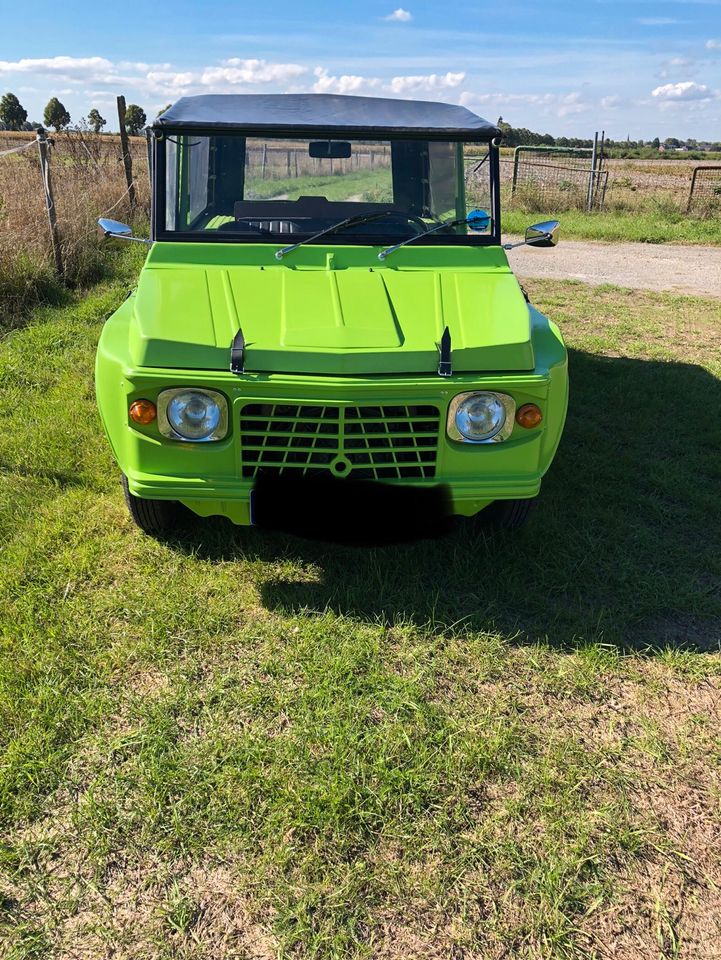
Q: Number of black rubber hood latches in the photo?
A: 2